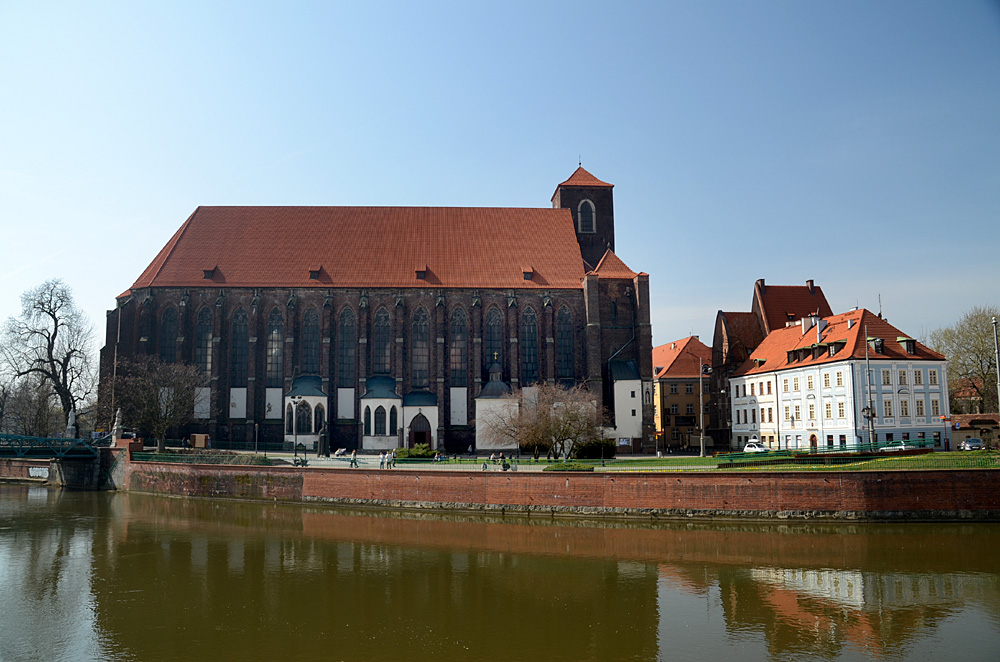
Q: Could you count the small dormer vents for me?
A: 4